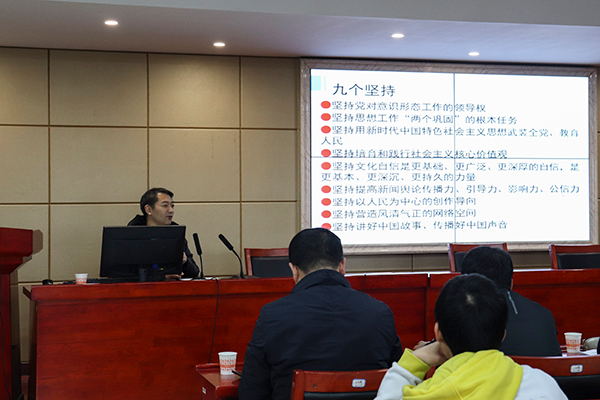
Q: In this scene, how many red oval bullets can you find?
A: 9